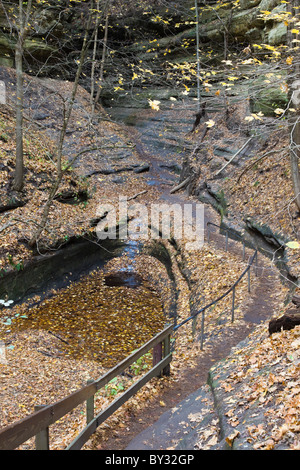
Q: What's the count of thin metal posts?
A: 7